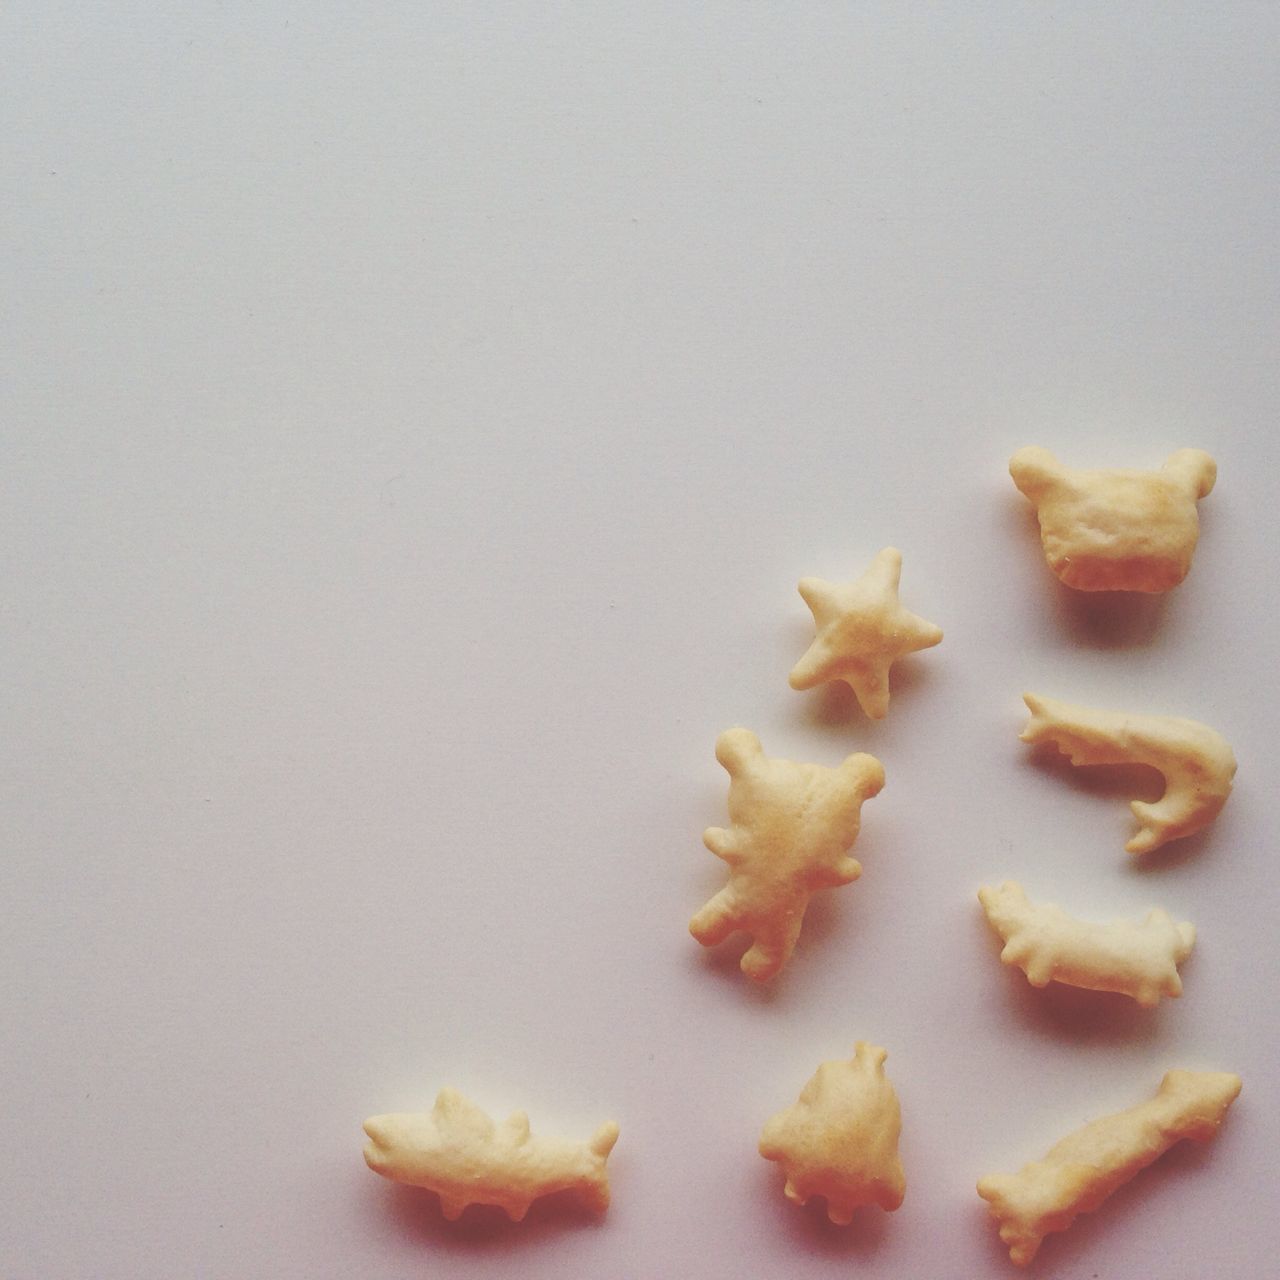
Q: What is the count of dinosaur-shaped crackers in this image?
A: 0